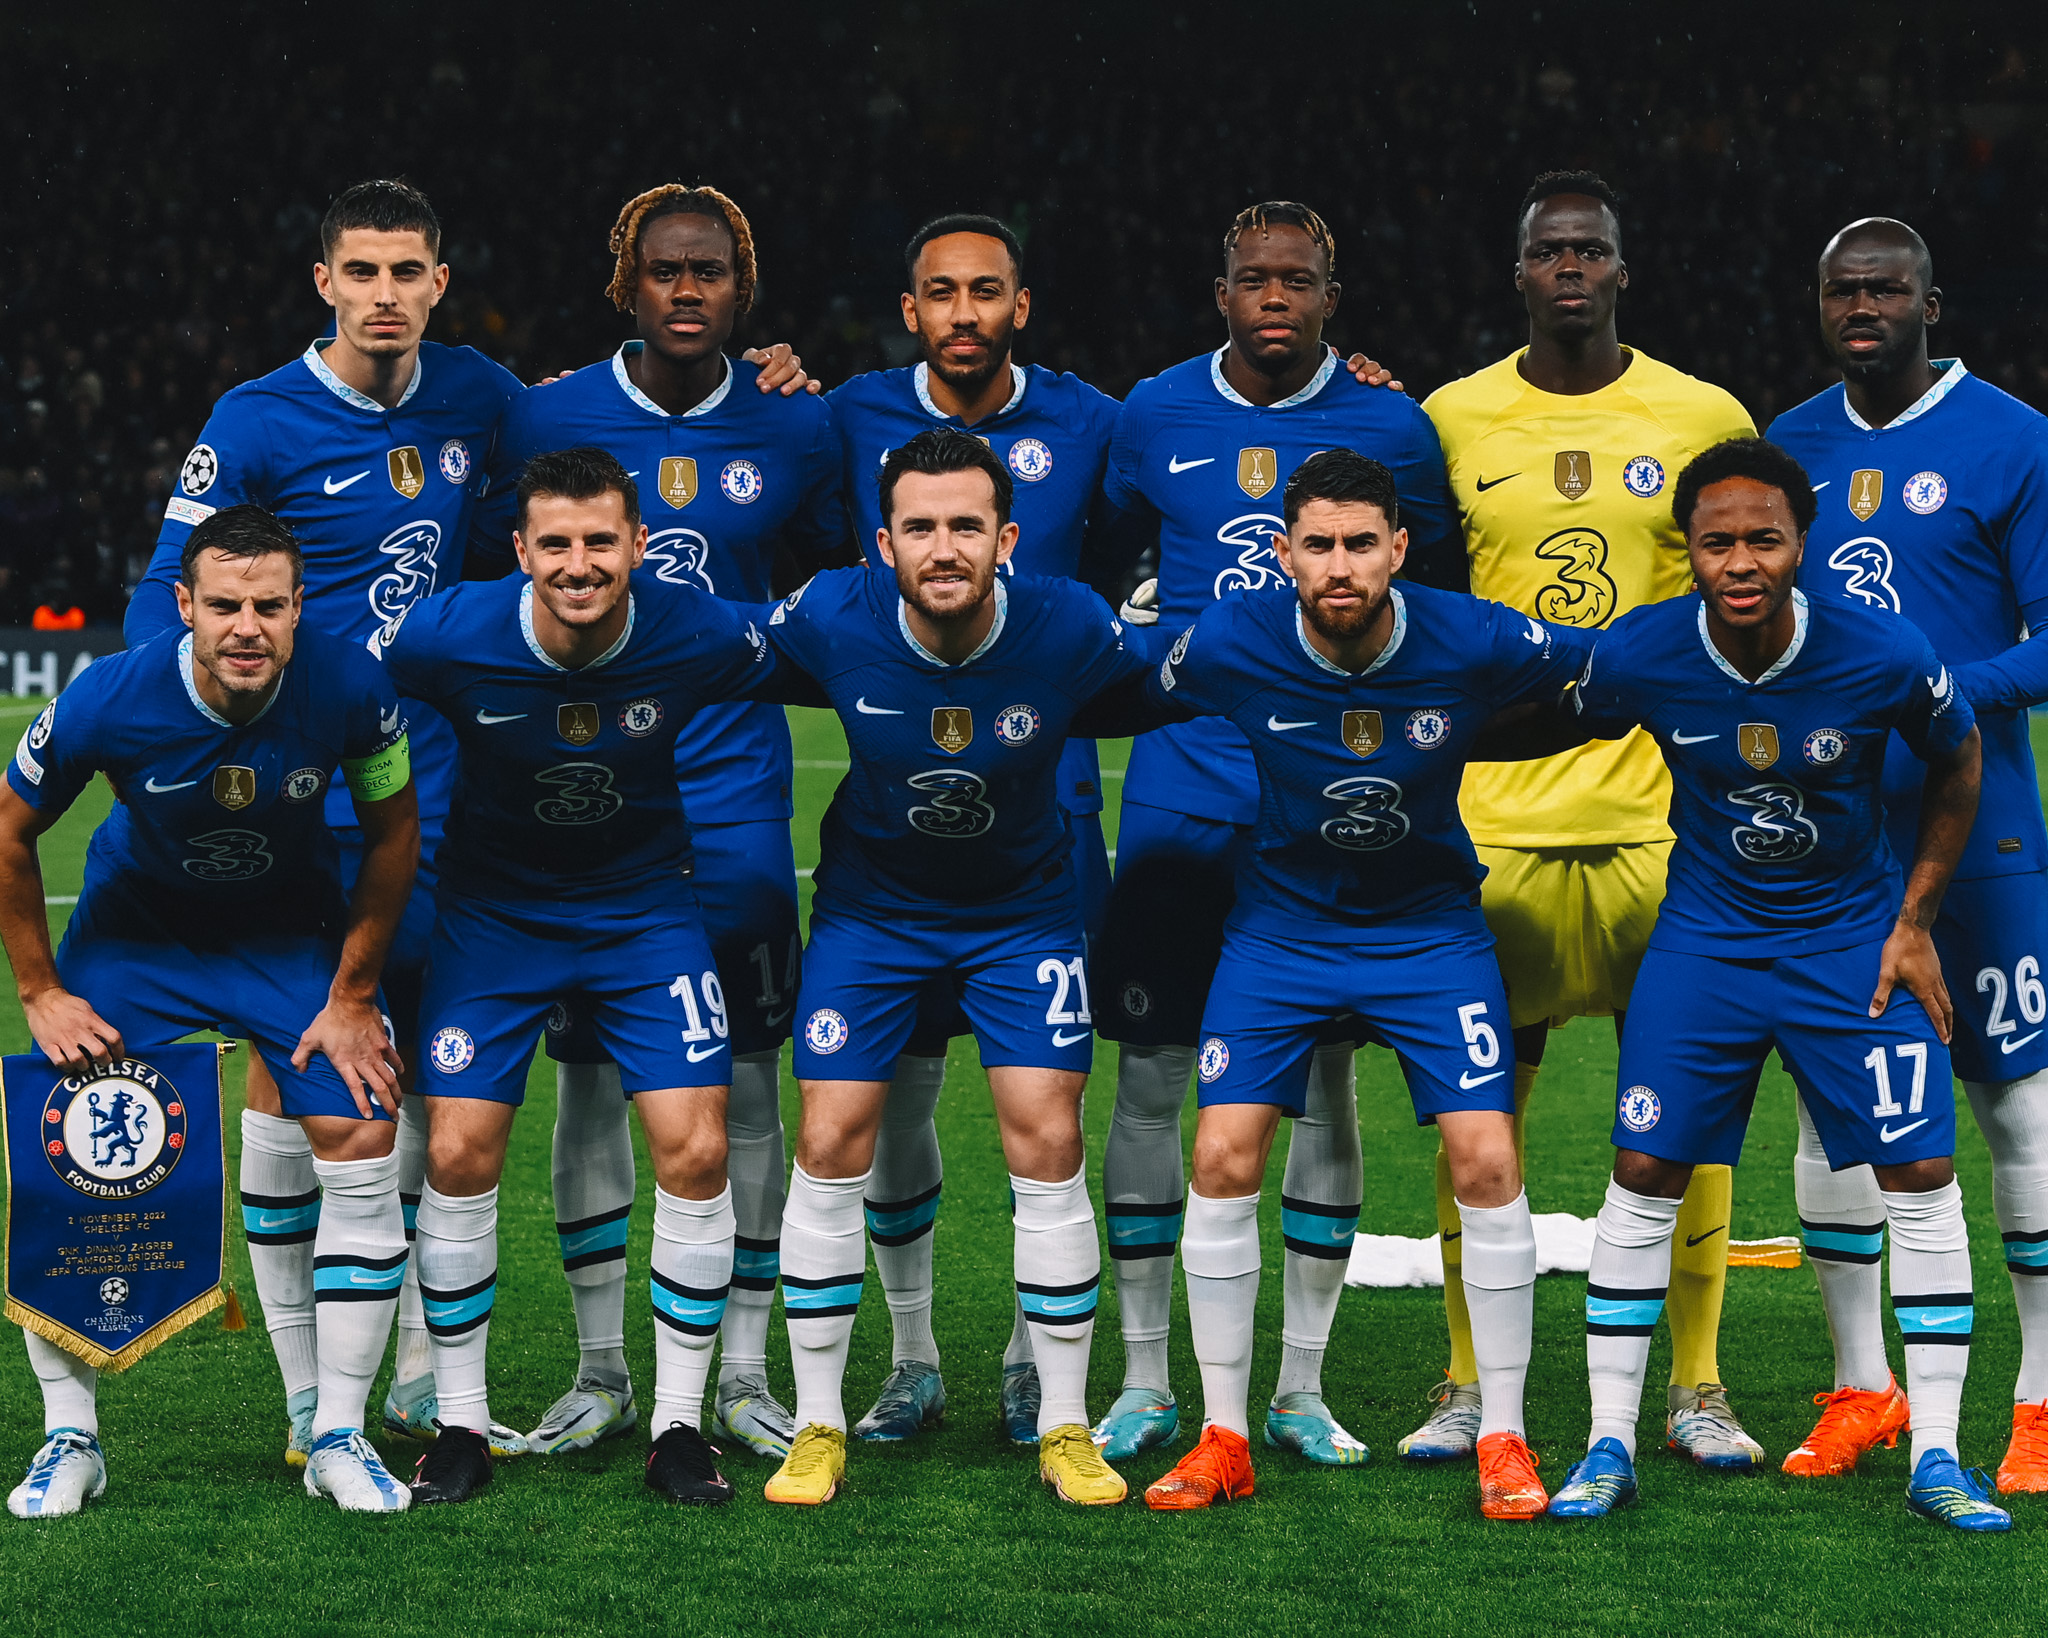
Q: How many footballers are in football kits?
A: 11